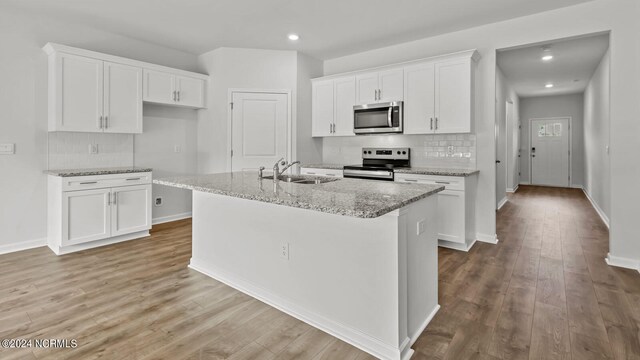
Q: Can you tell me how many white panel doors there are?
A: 2